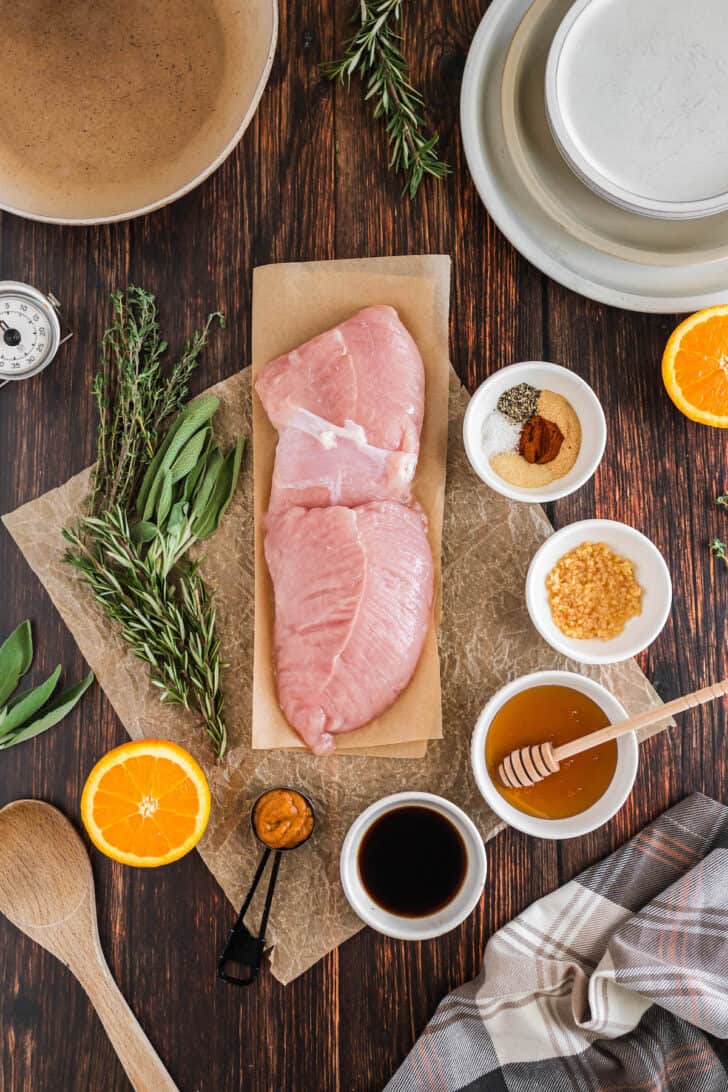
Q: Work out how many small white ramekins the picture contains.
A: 4